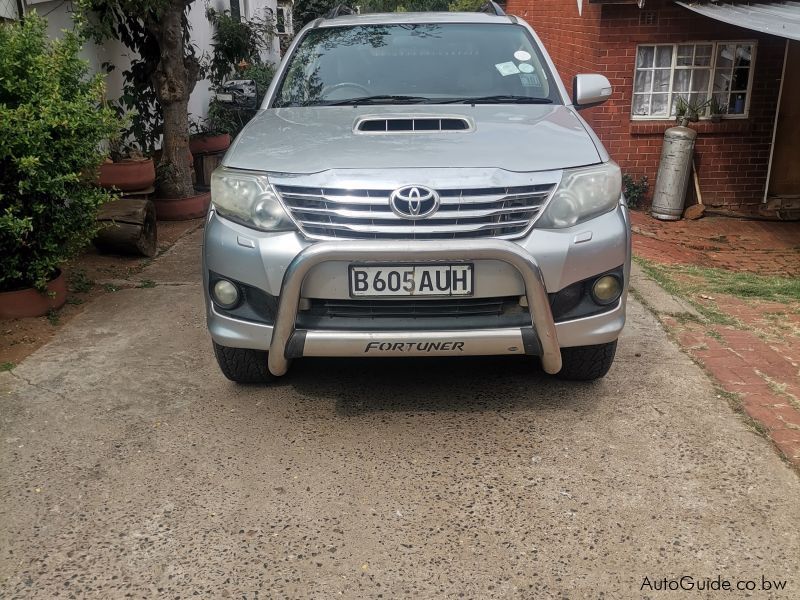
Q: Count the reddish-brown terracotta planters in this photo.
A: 4